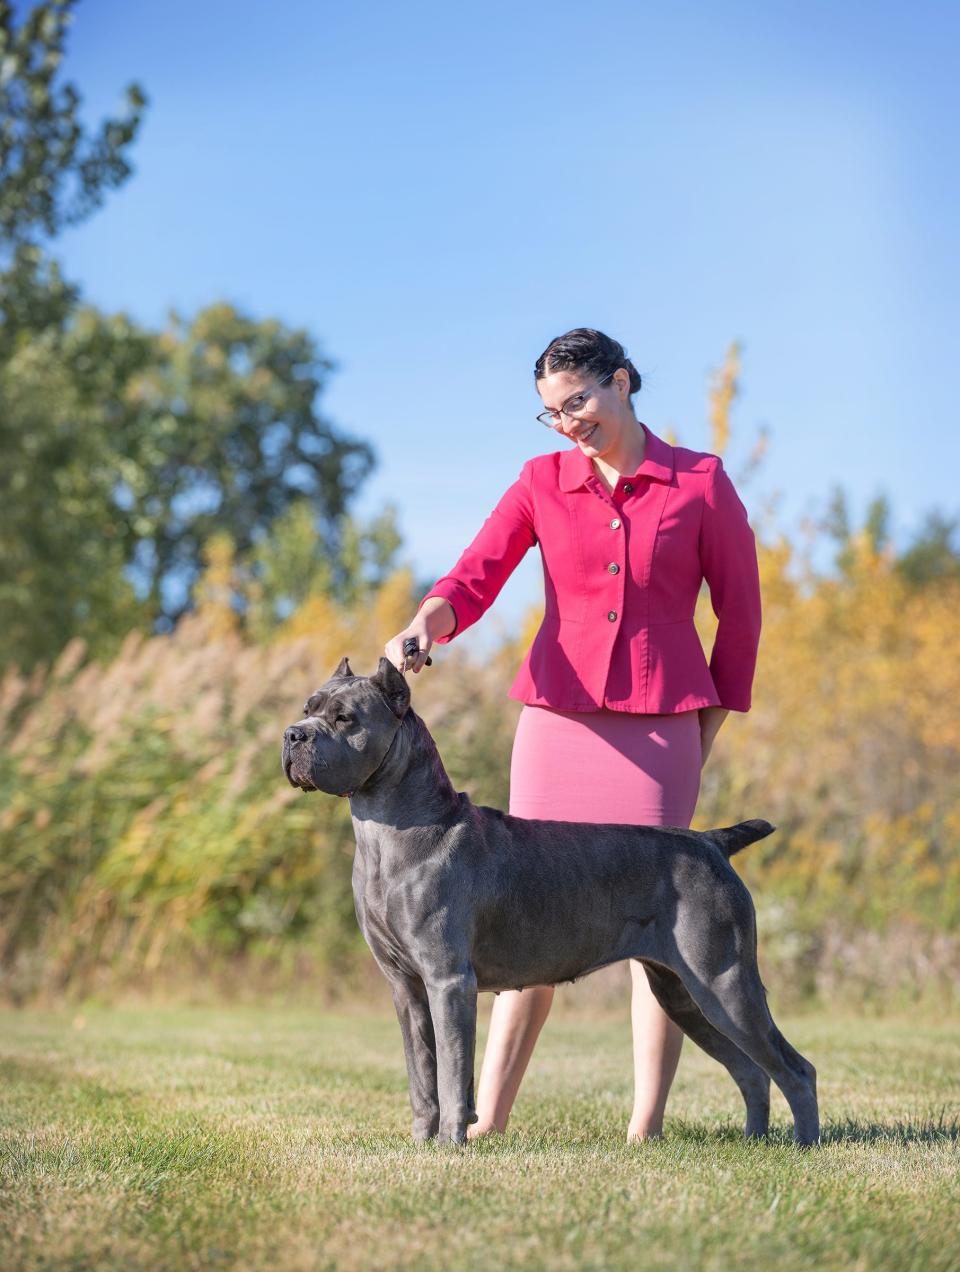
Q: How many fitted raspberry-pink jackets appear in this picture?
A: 1